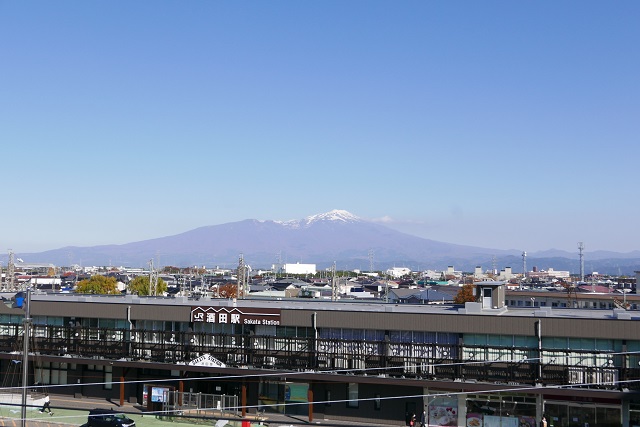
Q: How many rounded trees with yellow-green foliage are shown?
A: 2